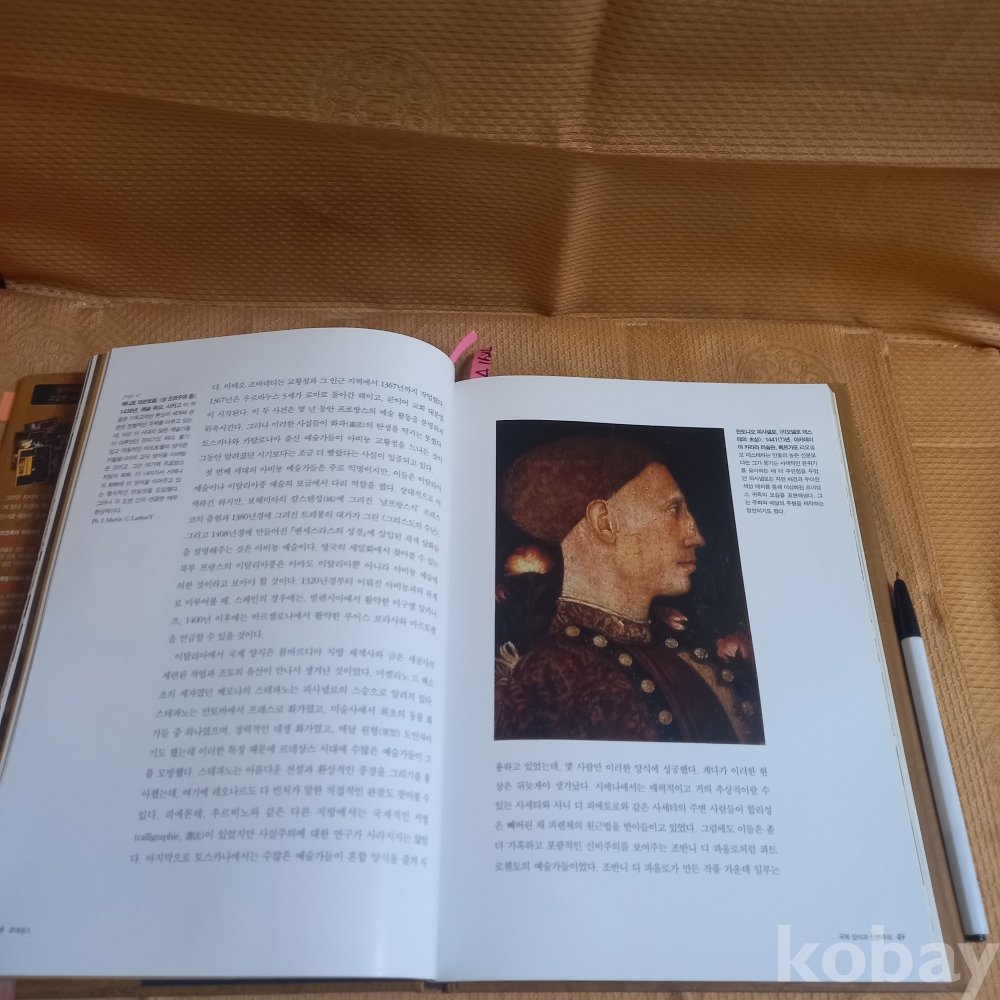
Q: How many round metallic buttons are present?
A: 9